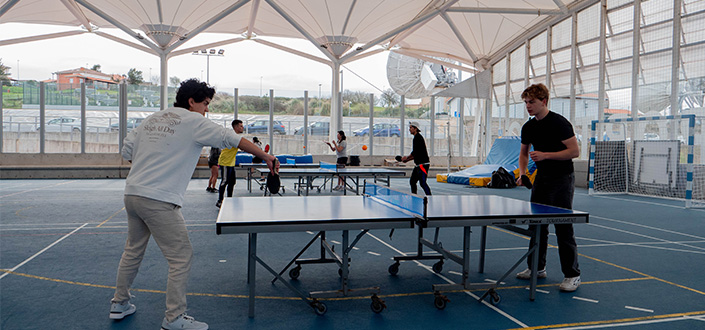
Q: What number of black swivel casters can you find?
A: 8